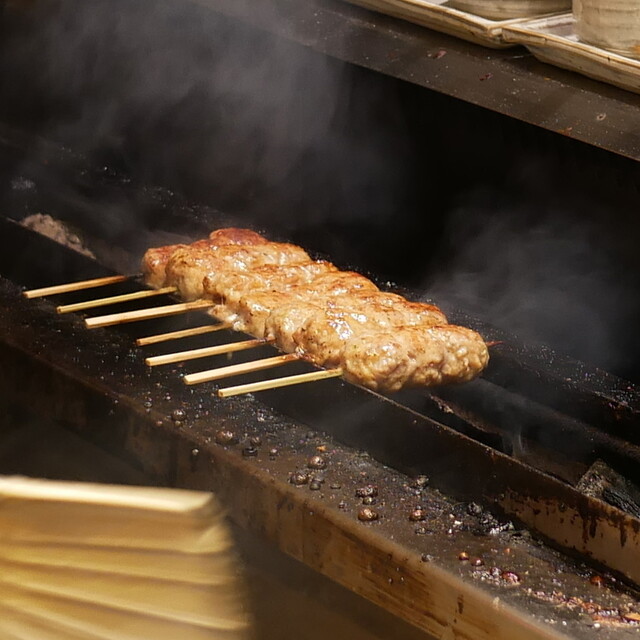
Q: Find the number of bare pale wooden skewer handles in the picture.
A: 7